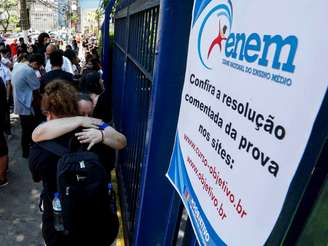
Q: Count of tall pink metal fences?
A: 0